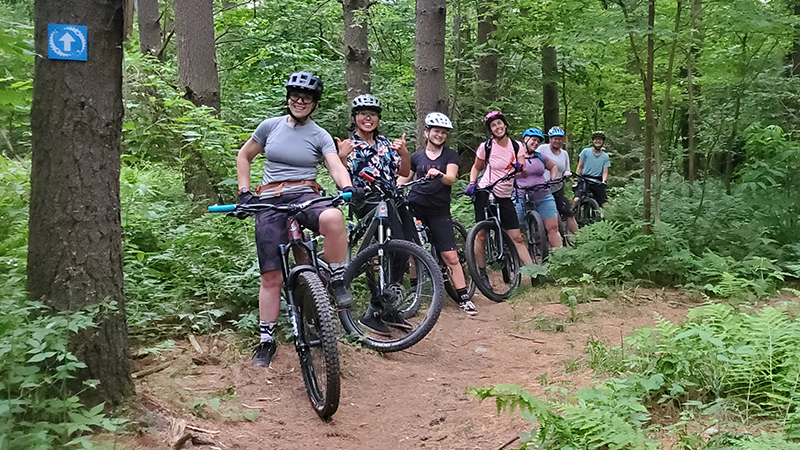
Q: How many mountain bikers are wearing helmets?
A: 7